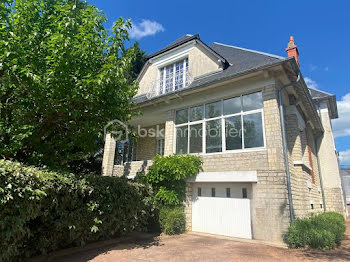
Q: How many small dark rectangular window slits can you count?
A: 4